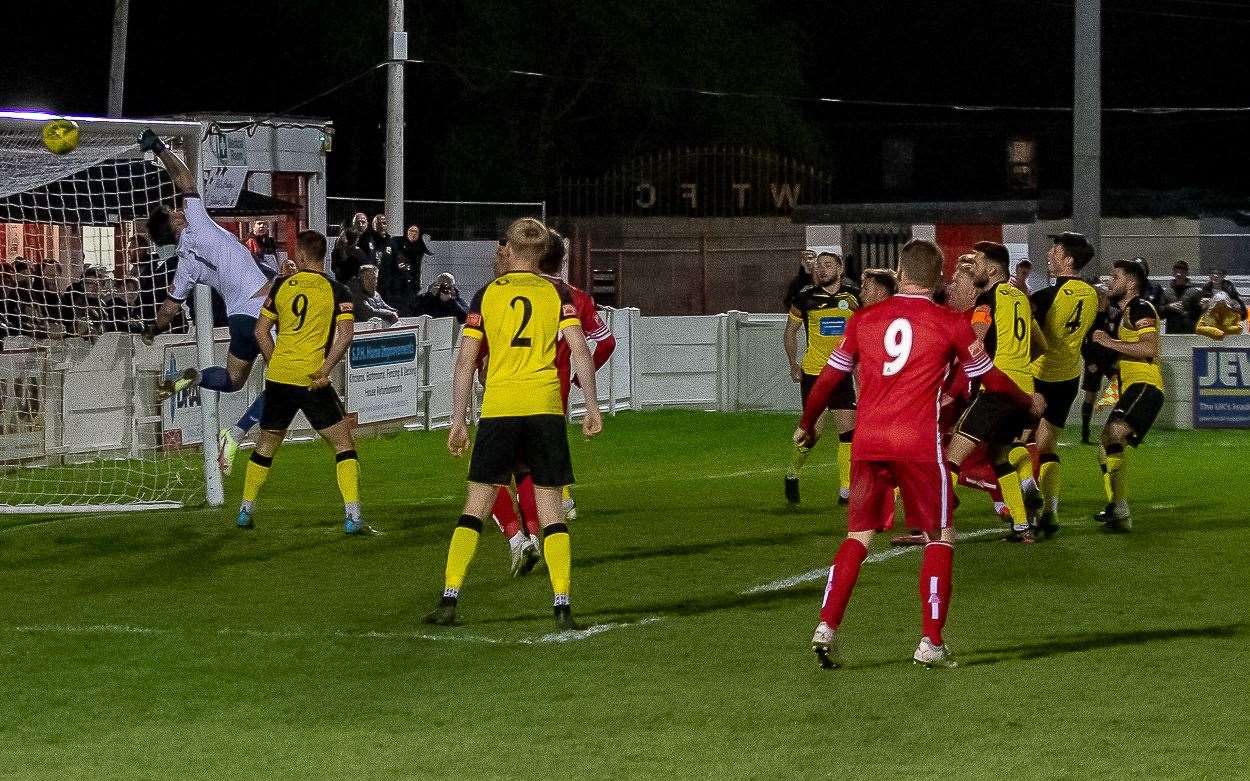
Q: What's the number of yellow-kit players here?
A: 6